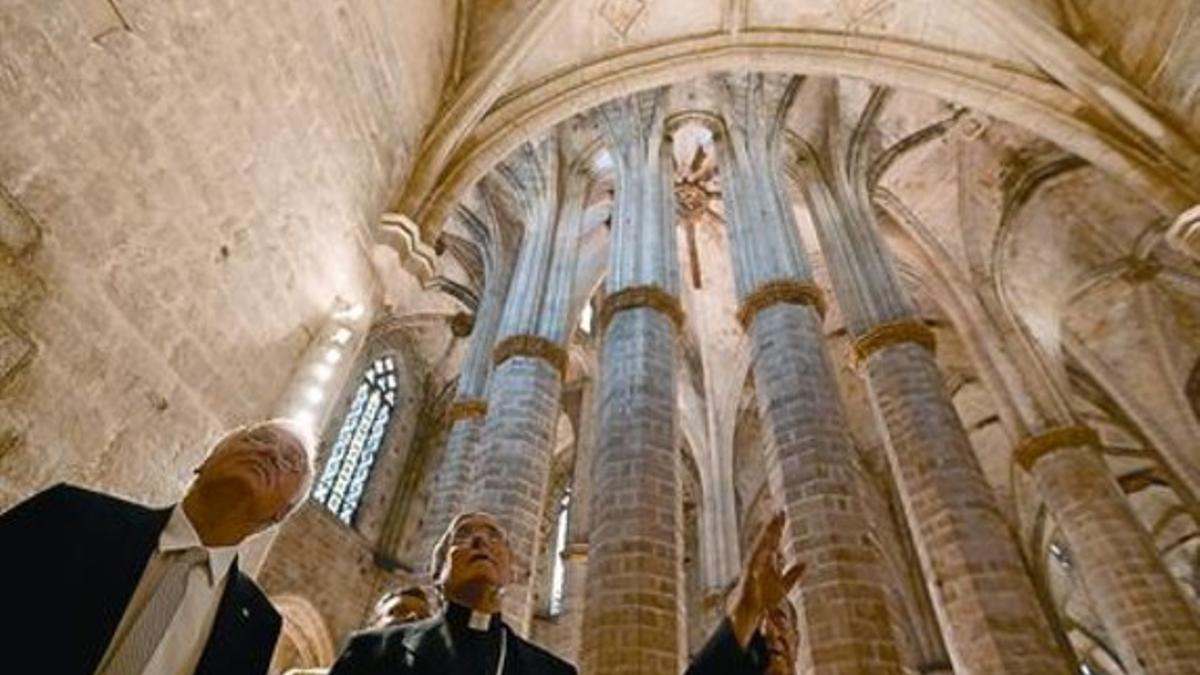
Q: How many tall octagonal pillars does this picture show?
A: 6